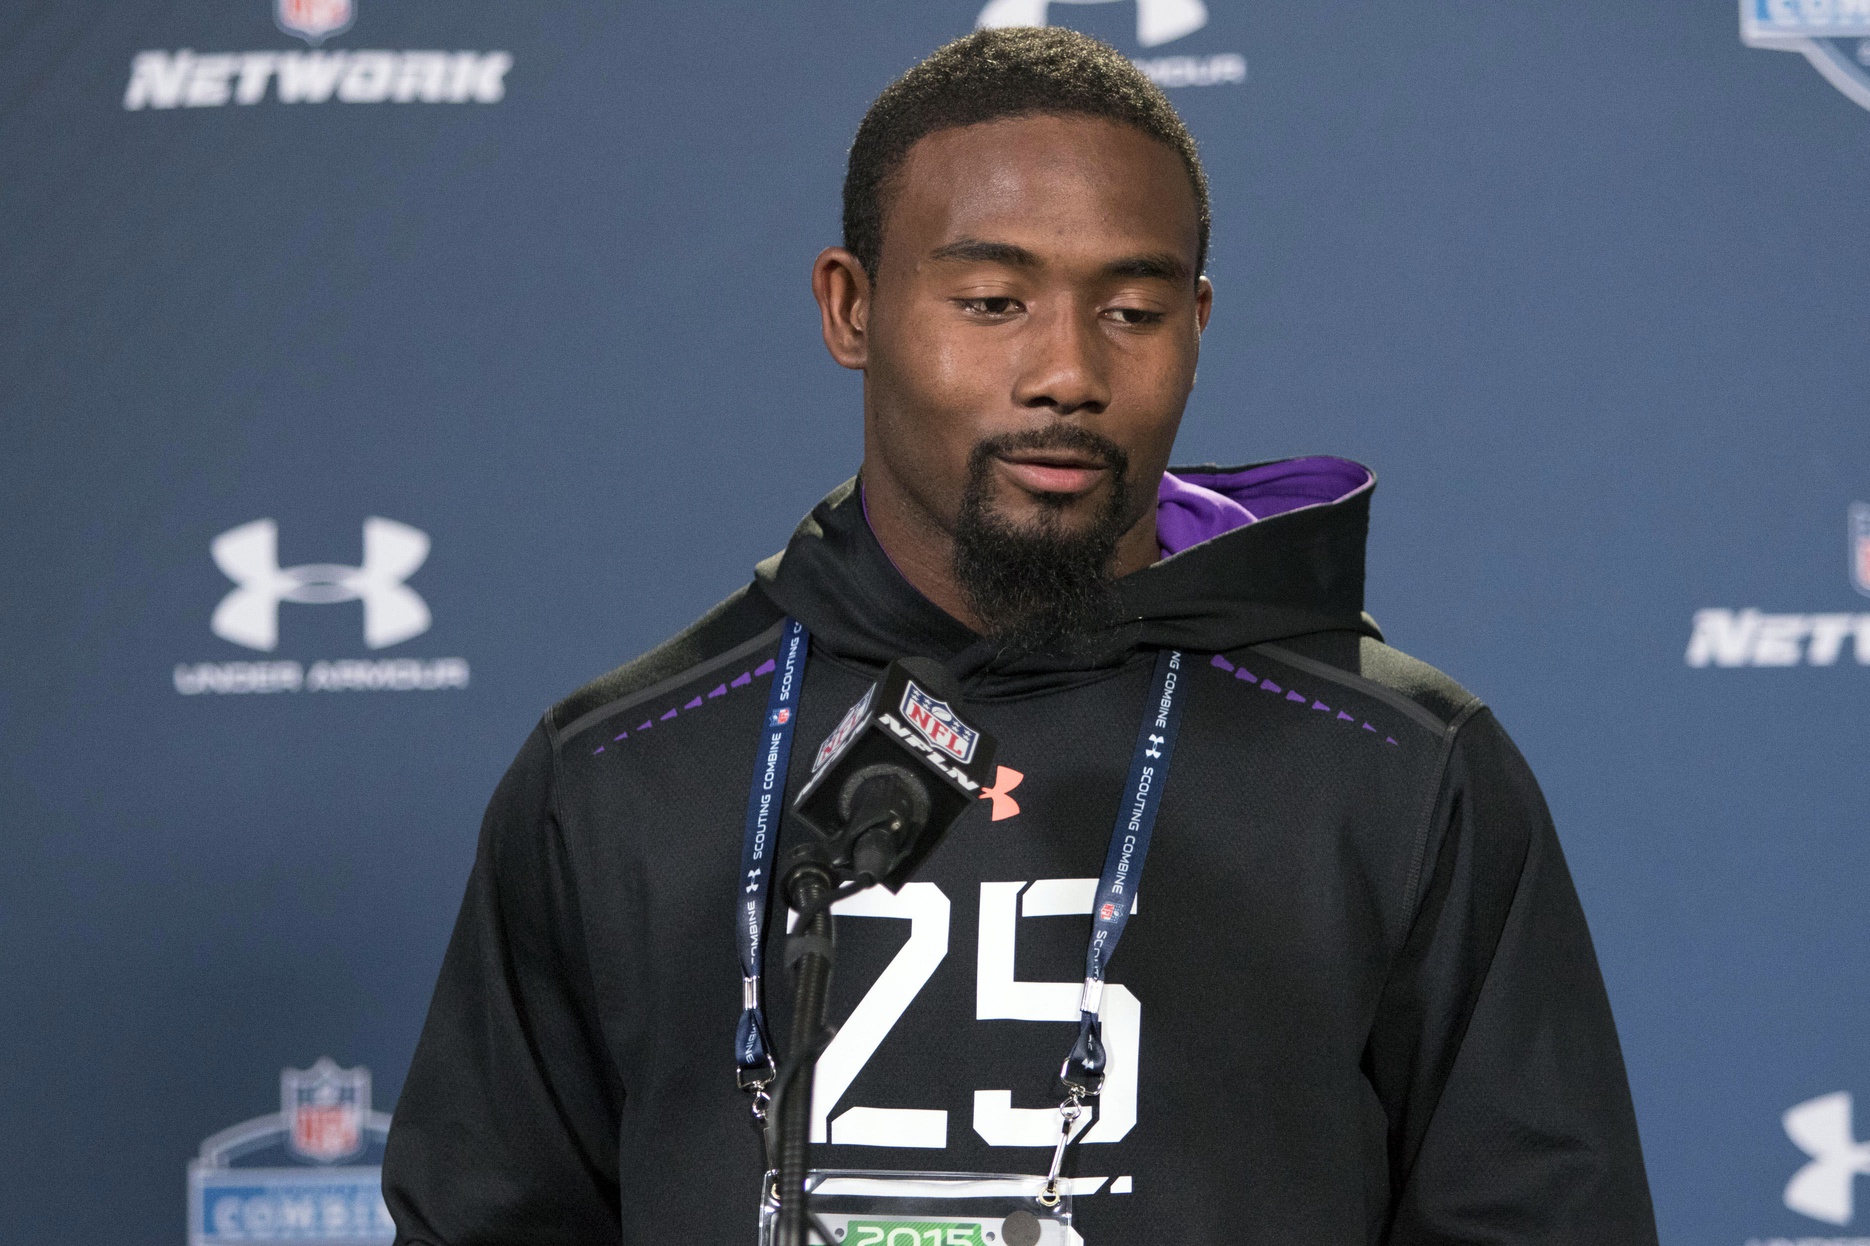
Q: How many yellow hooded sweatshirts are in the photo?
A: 0